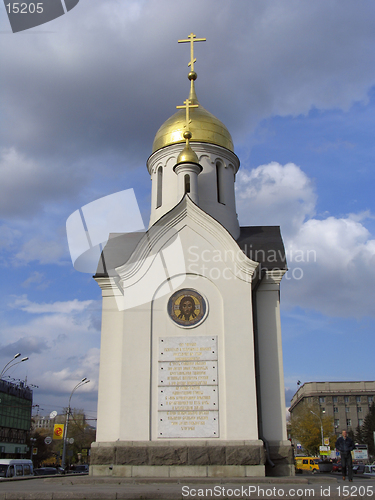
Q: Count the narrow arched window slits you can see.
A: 3